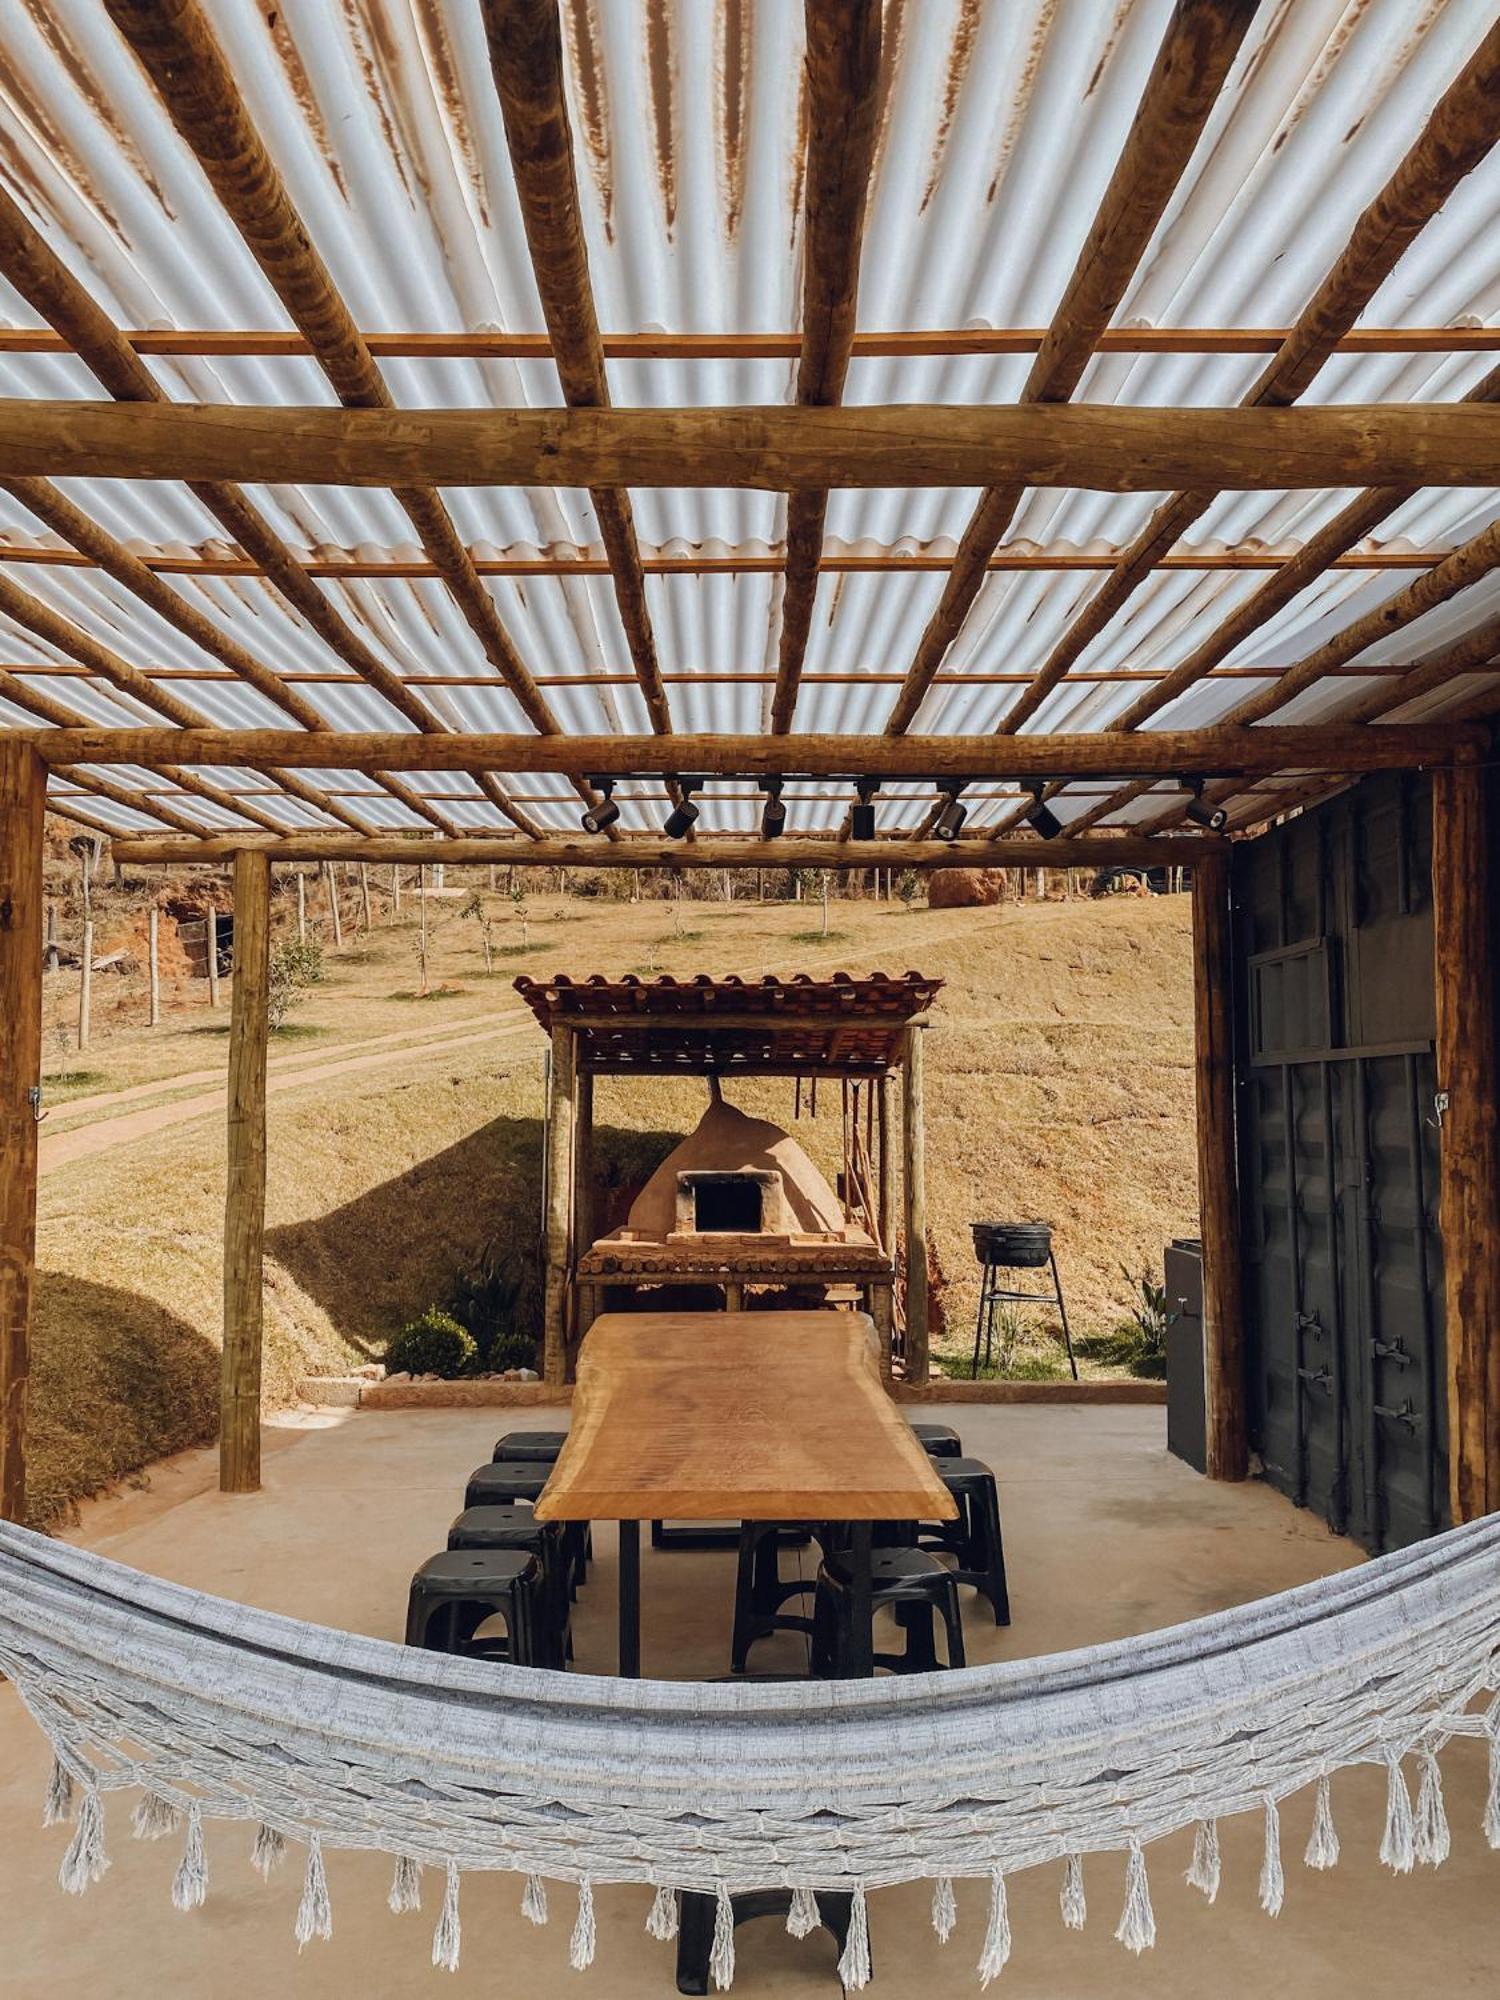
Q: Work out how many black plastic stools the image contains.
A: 9